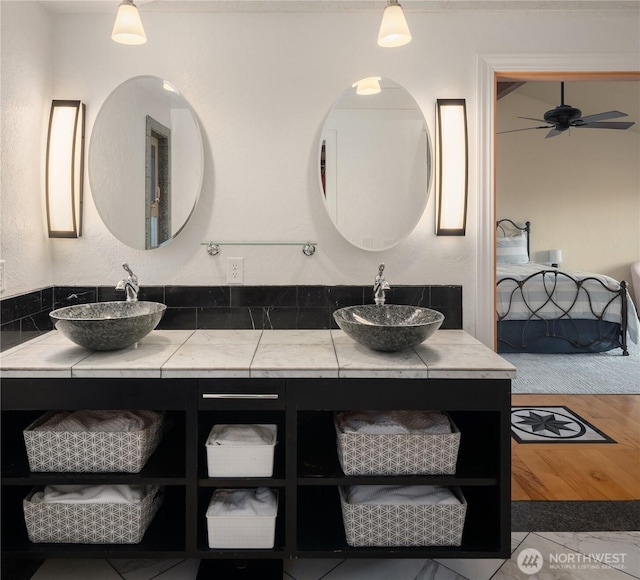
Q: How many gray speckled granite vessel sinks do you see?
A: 2